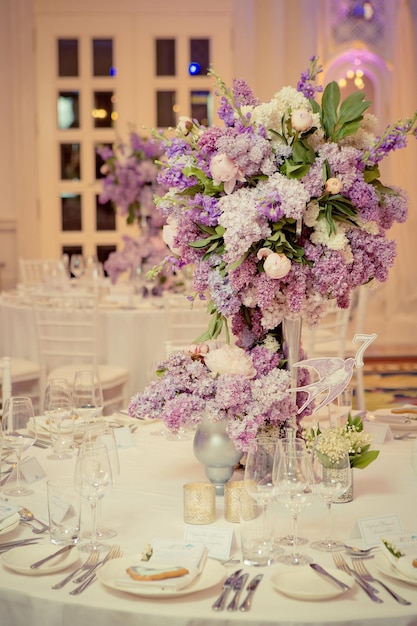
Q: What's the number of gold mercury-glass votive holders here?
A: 2